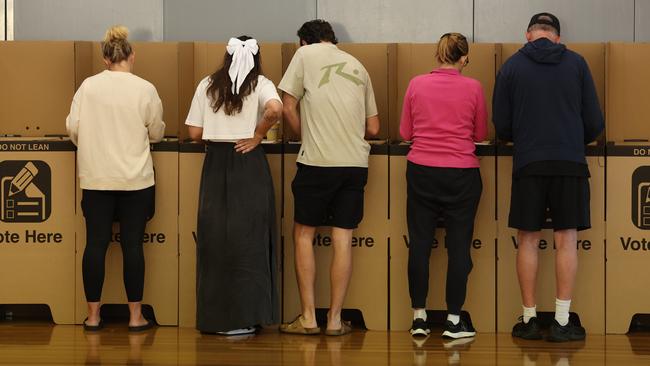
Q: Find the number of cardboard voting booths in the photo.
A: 7